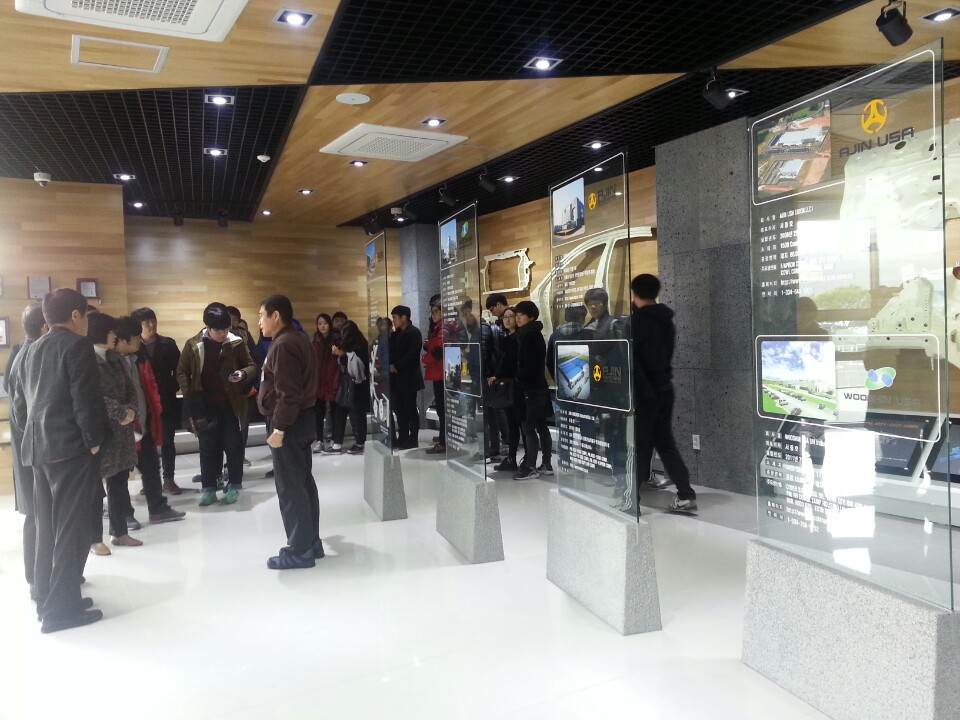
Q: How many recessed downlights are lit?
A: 15